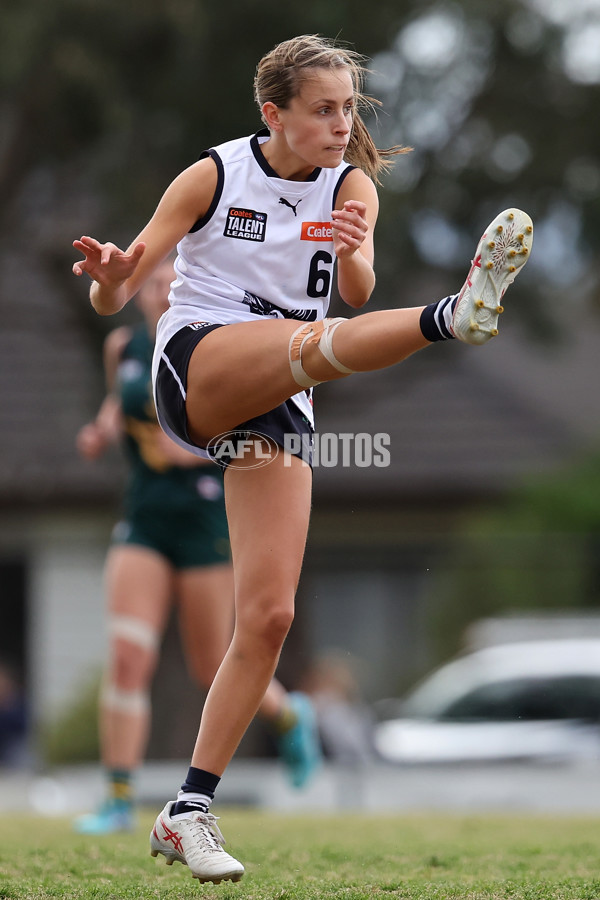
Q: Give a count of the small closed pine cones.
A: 0